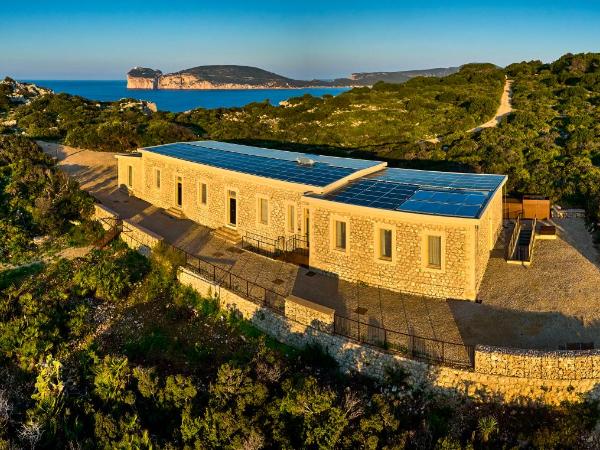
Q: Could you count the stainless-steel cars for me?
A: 0